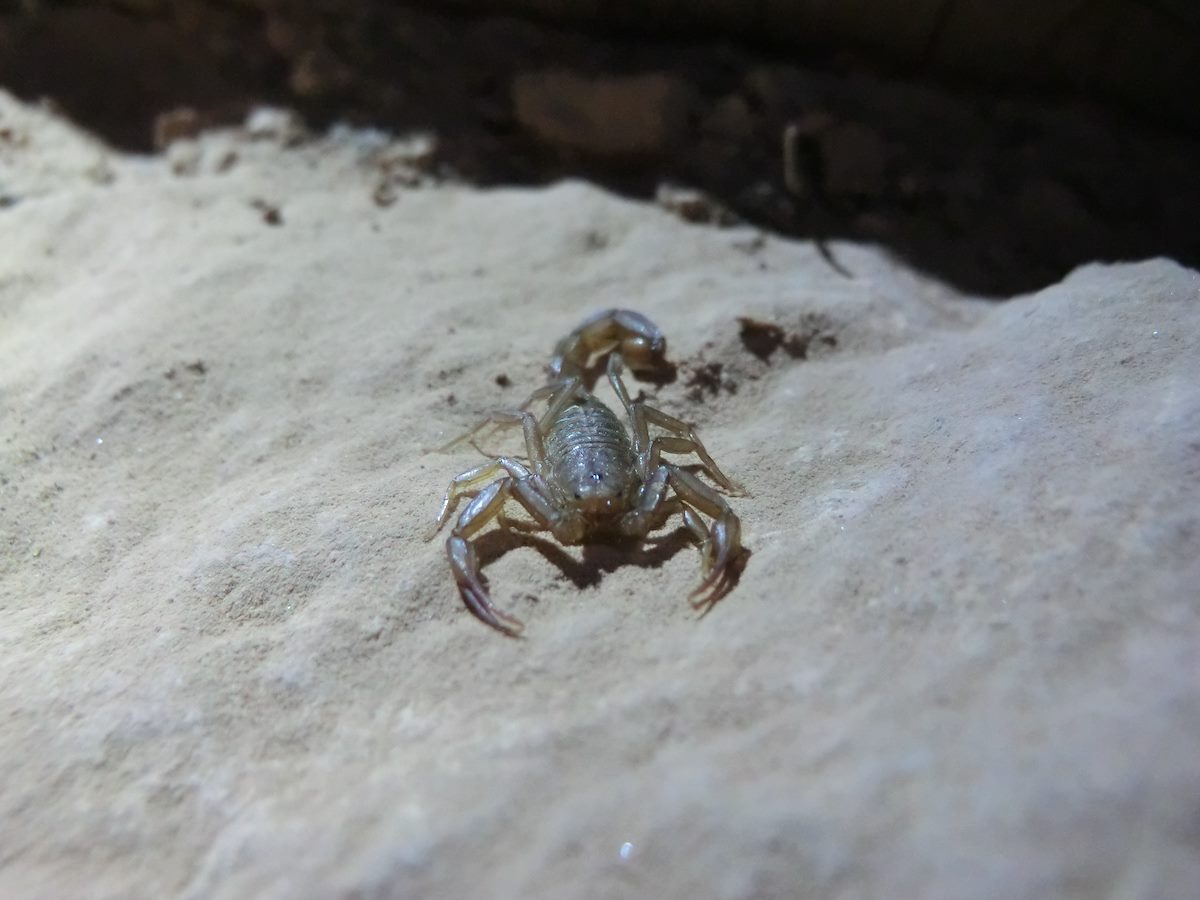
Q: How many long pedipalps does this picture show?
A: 2